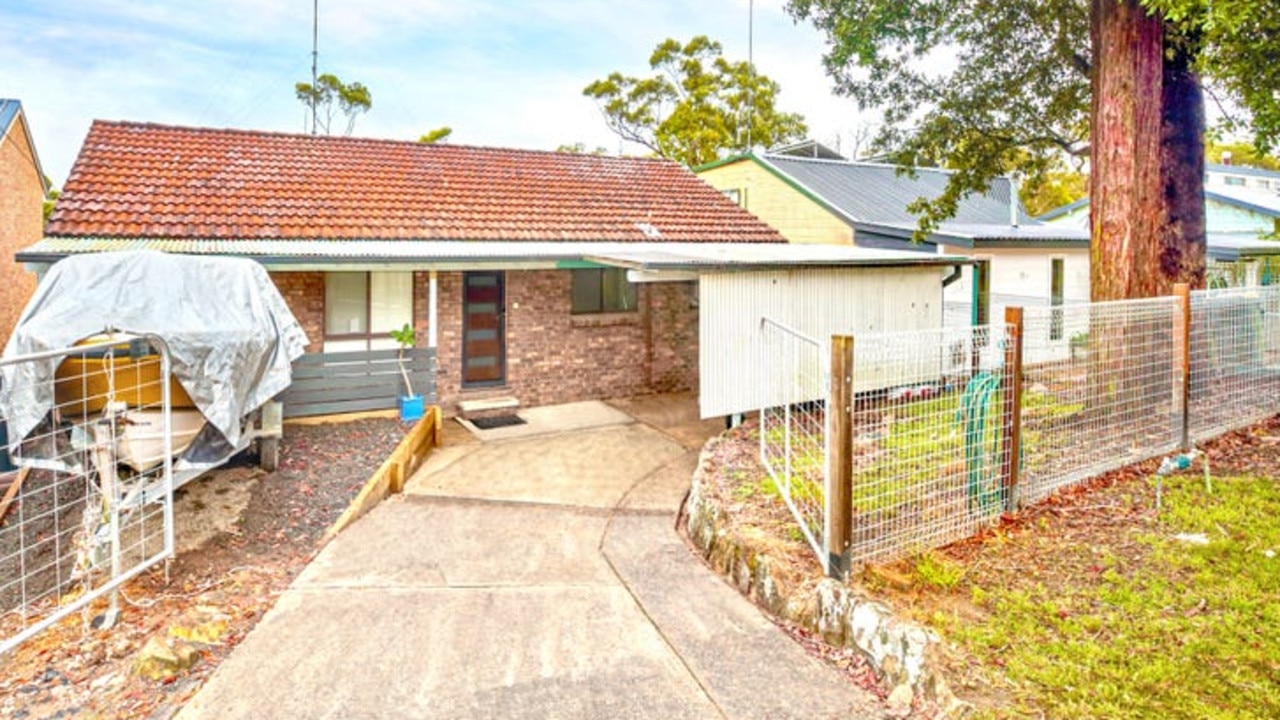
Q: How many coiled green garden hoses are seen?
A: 1